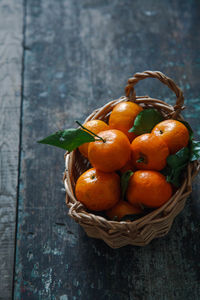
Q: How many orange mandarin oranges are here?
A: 8